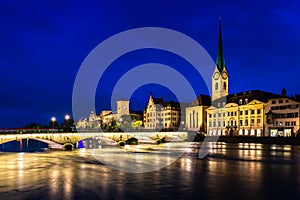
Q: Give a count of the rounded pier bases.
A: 3